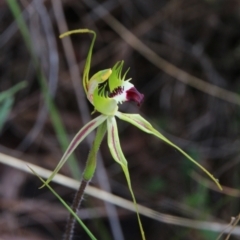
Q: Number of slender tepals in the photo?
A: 4